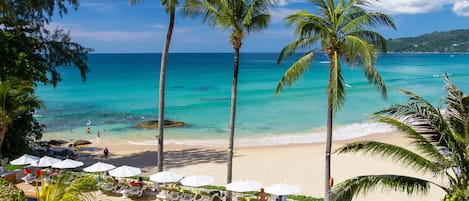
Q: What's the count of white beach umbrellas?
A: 9